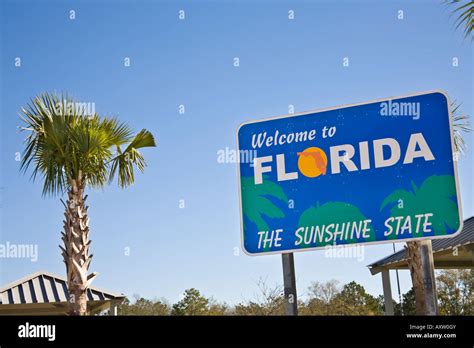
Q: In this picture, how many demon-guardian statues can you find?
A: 0